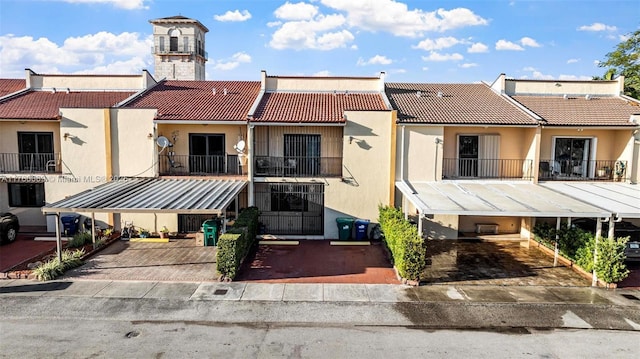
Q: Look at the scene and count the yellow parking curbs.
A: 3